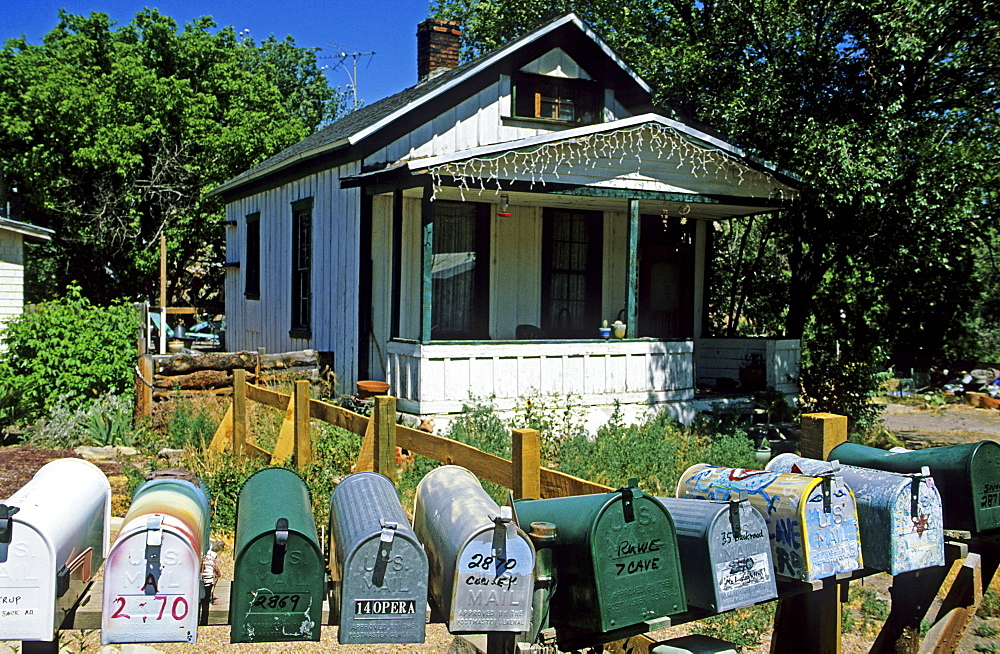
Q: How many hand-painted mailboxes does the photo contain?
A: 3